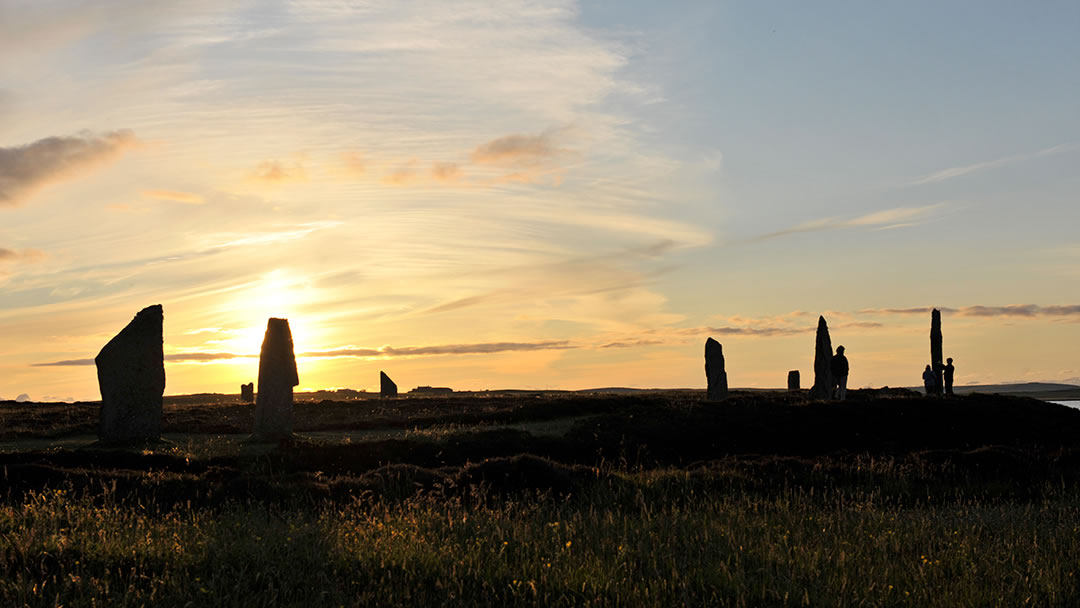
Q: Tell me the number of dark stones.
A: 8